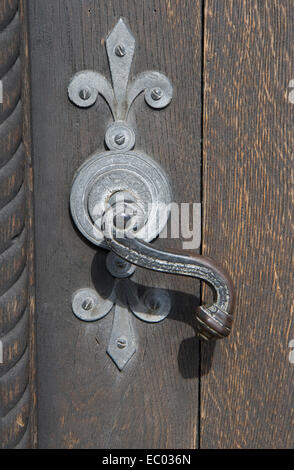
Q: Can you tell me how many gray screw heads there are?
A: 8